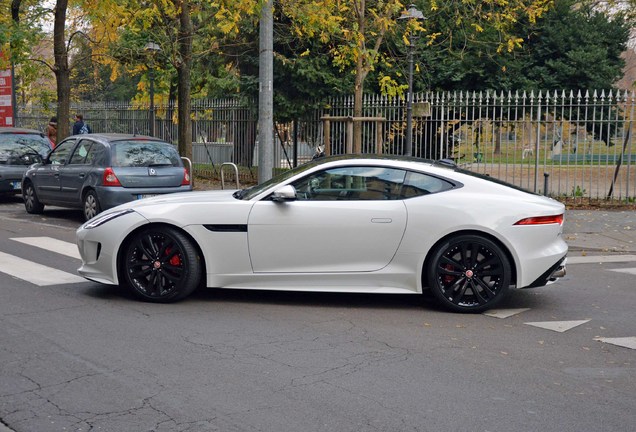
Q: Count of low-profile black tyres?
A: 2